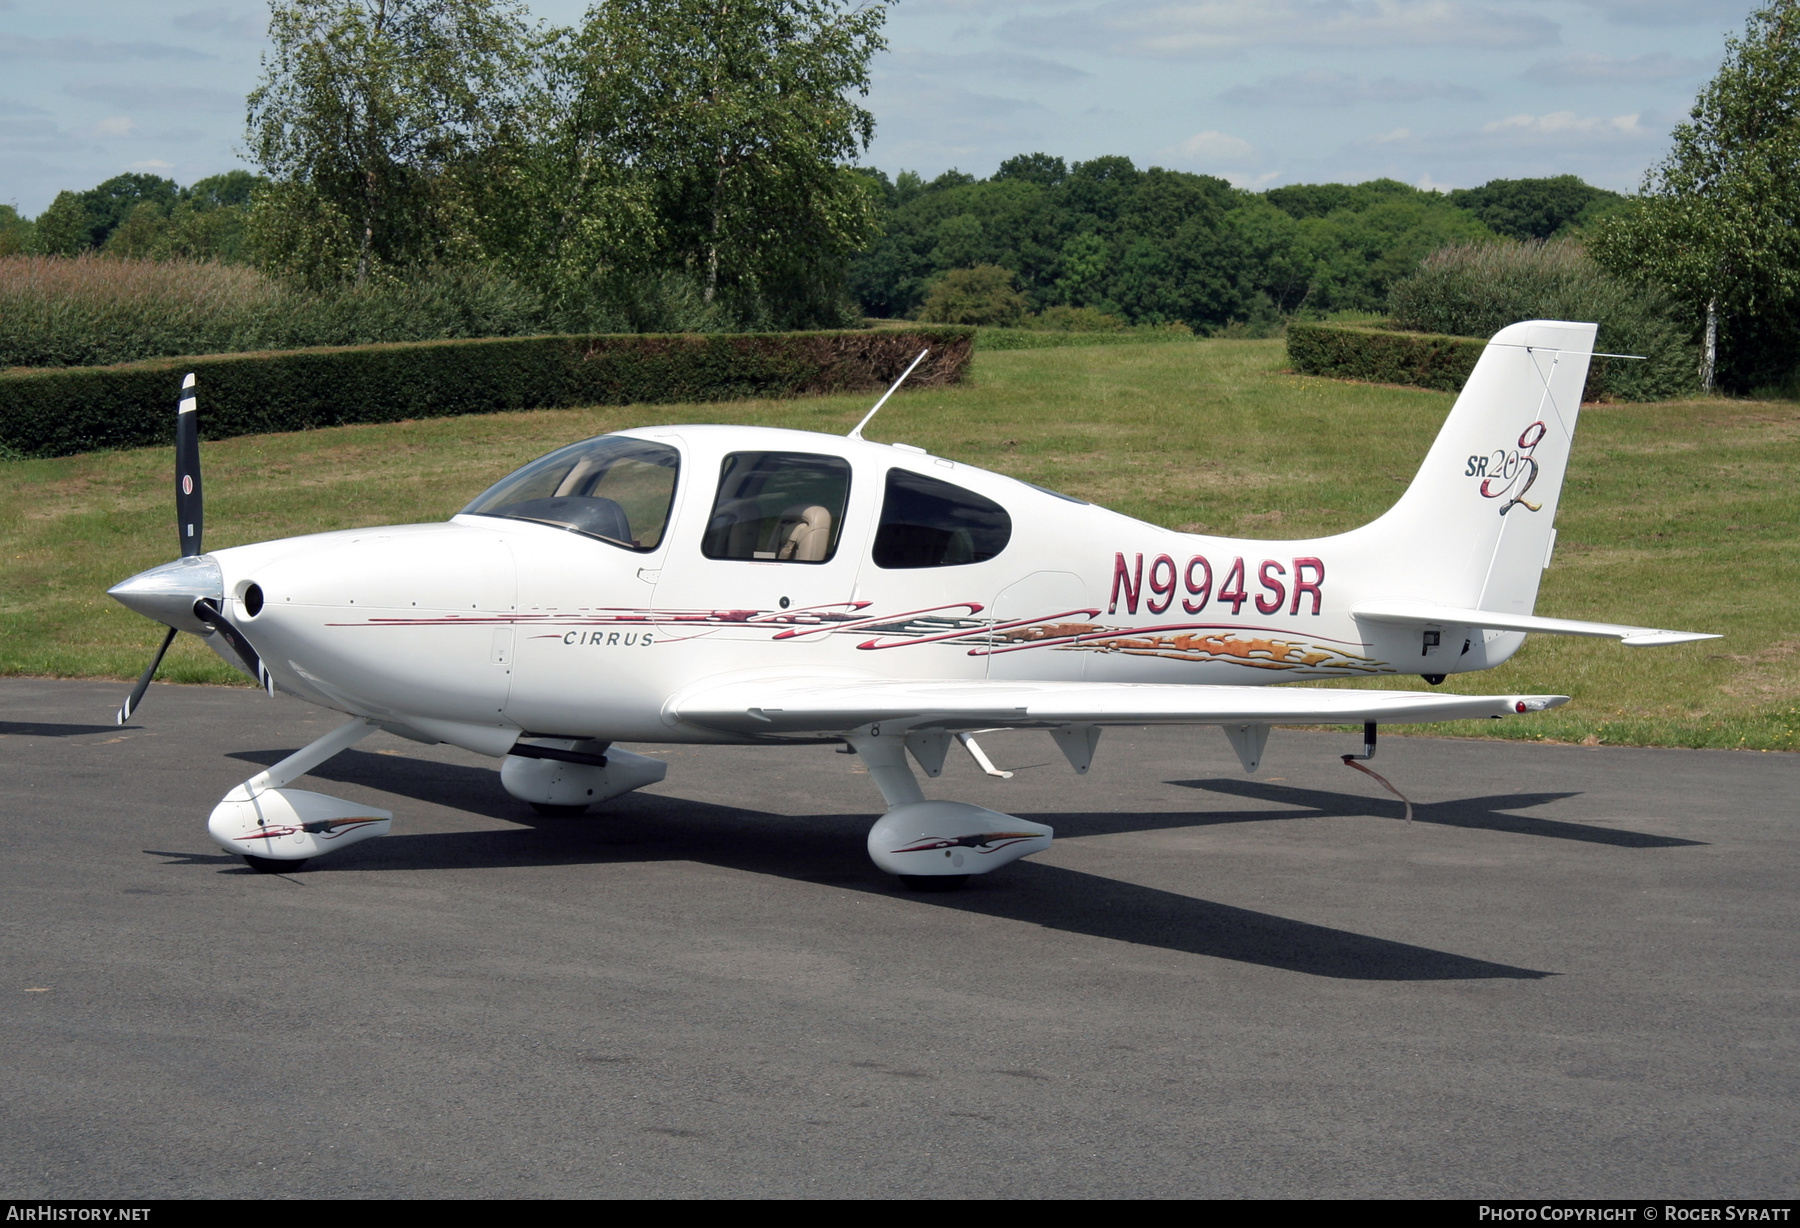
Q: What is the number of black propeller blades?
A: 3